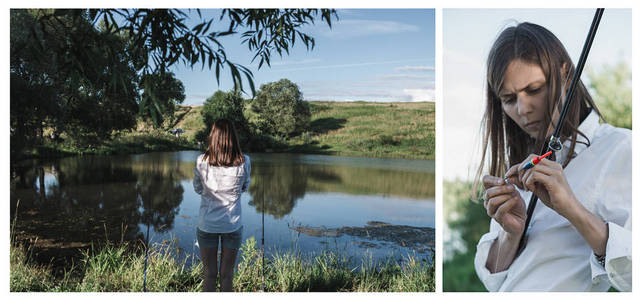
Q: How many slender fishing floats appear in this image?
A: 1